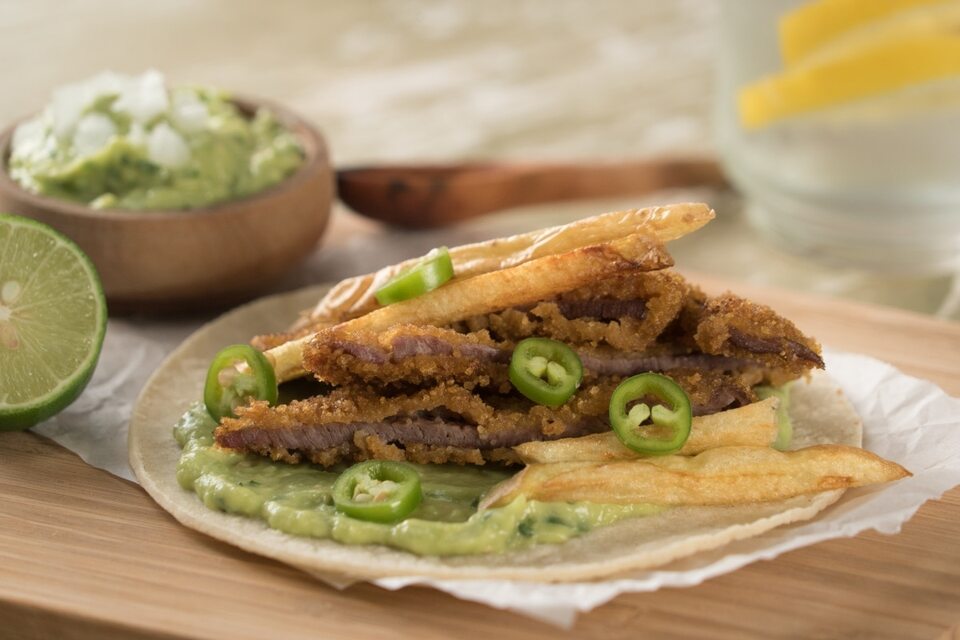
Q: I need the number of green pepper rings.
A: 5